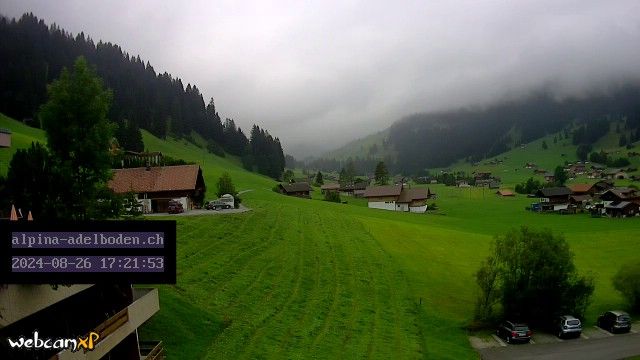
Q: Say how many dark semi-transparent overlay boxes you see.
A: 1